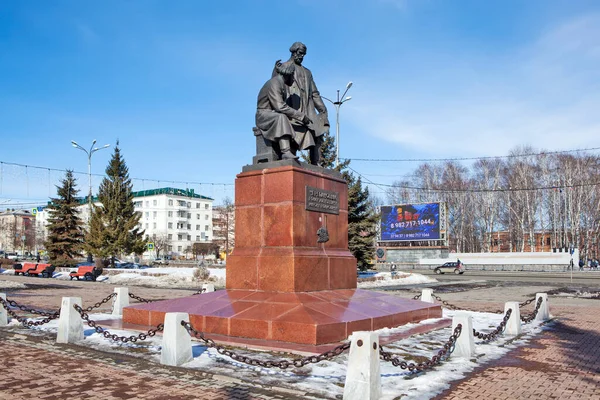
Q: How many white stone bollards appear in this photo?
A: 10